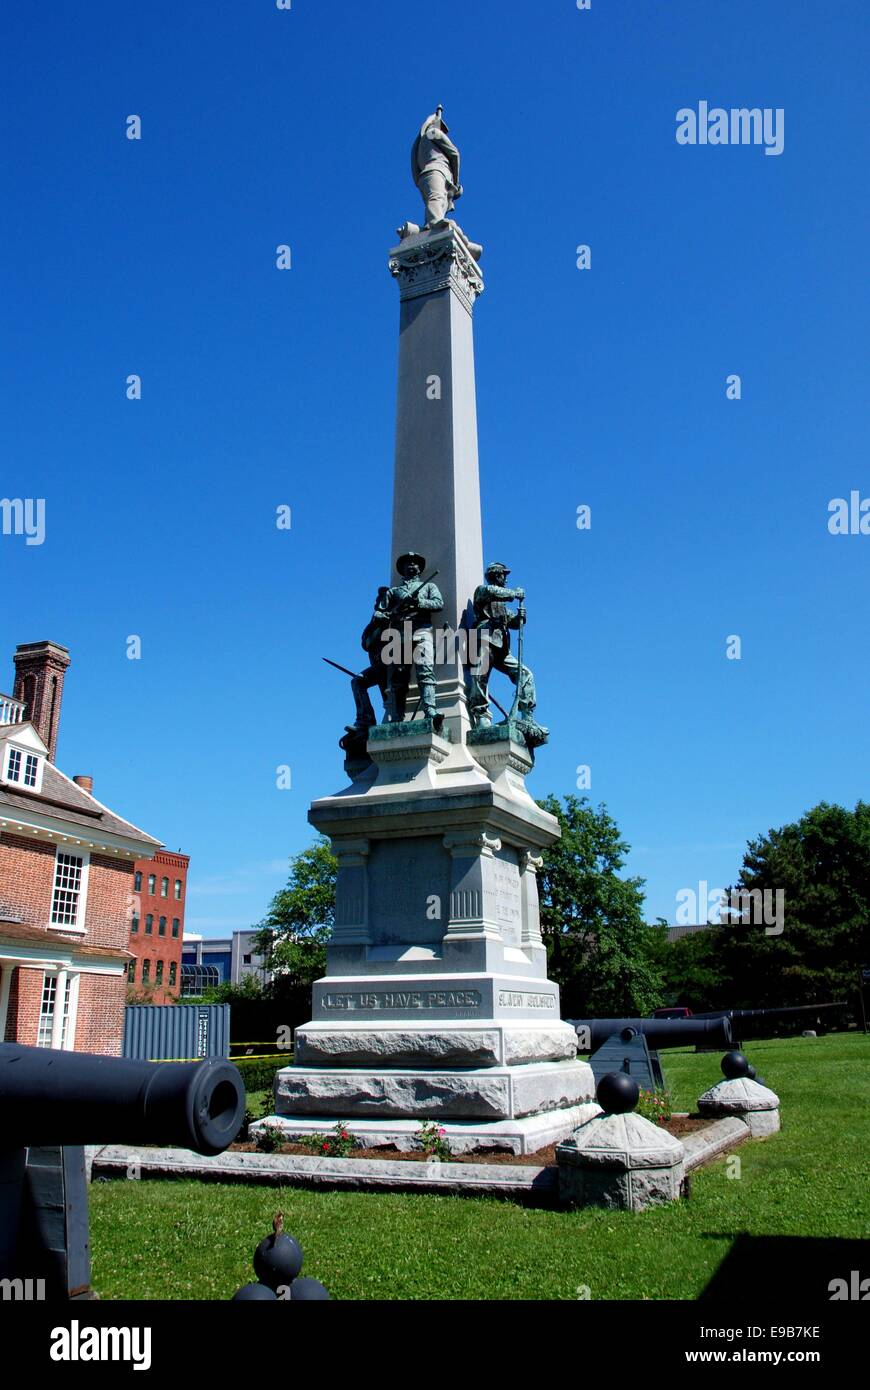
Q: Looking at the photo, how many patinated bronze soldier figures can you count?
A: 3